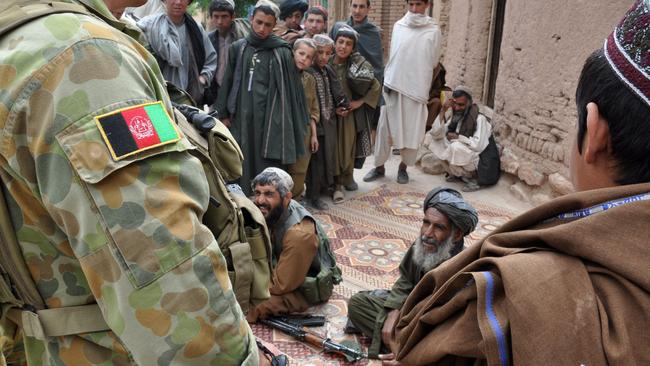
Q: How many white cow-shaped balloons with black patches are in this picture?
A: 0